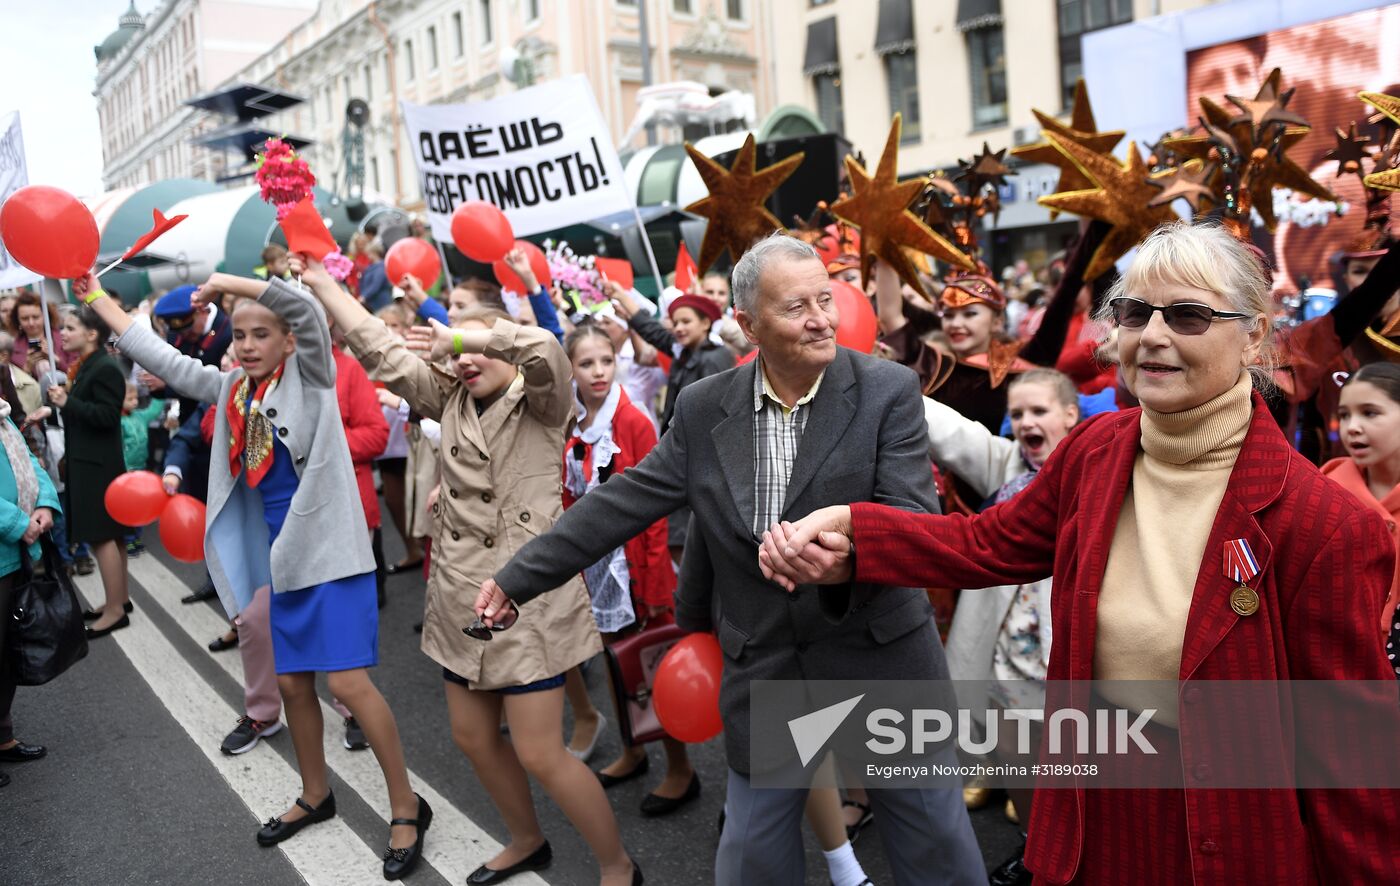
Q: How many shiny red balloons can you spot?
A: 8